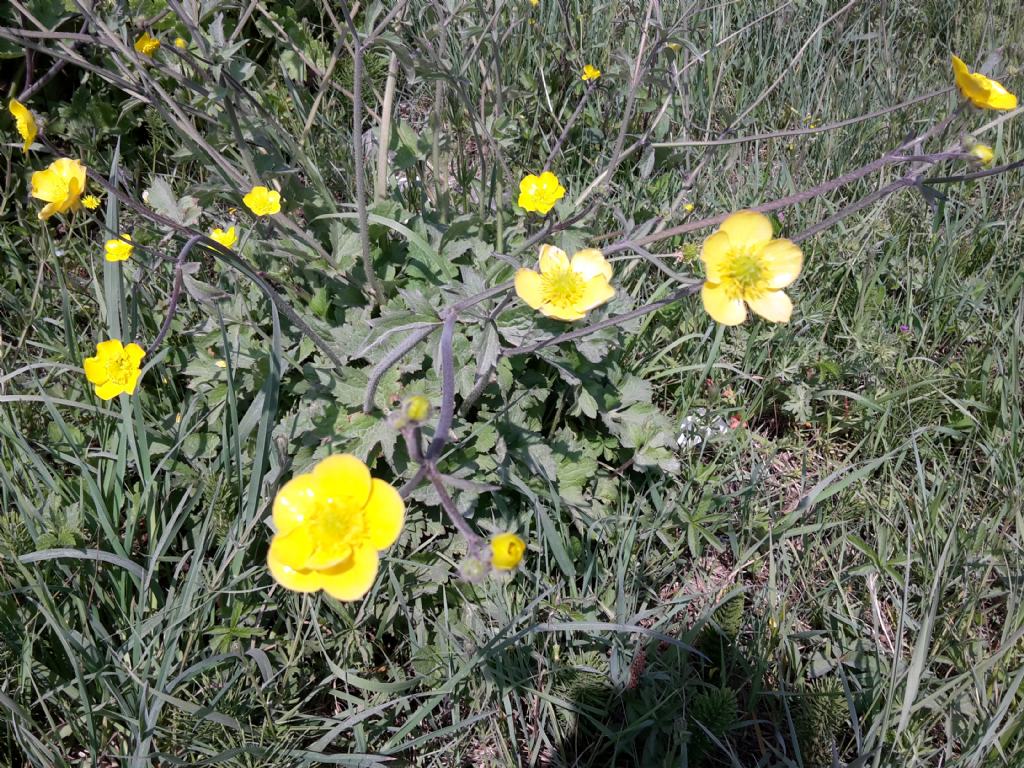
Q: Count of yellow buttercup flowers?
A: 13